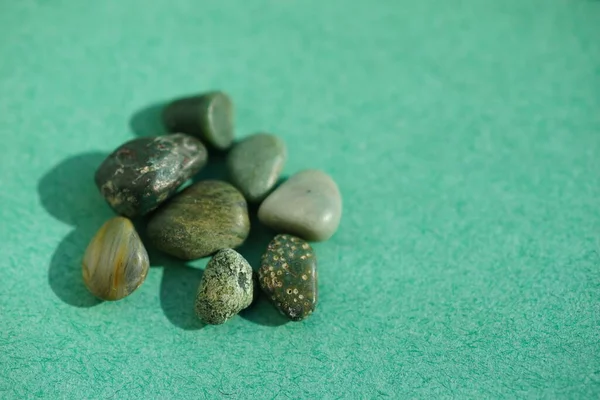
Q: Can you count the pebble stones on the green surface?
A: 8